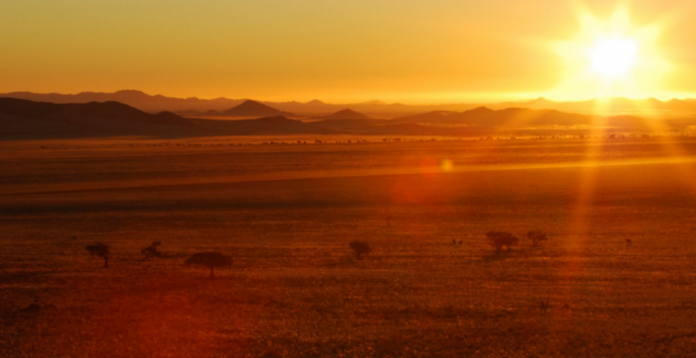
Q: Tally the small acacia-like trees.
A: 6